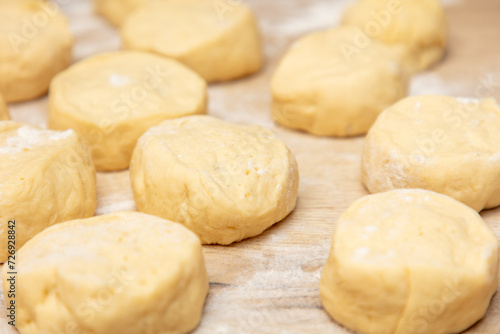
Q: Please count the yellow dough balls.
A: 12